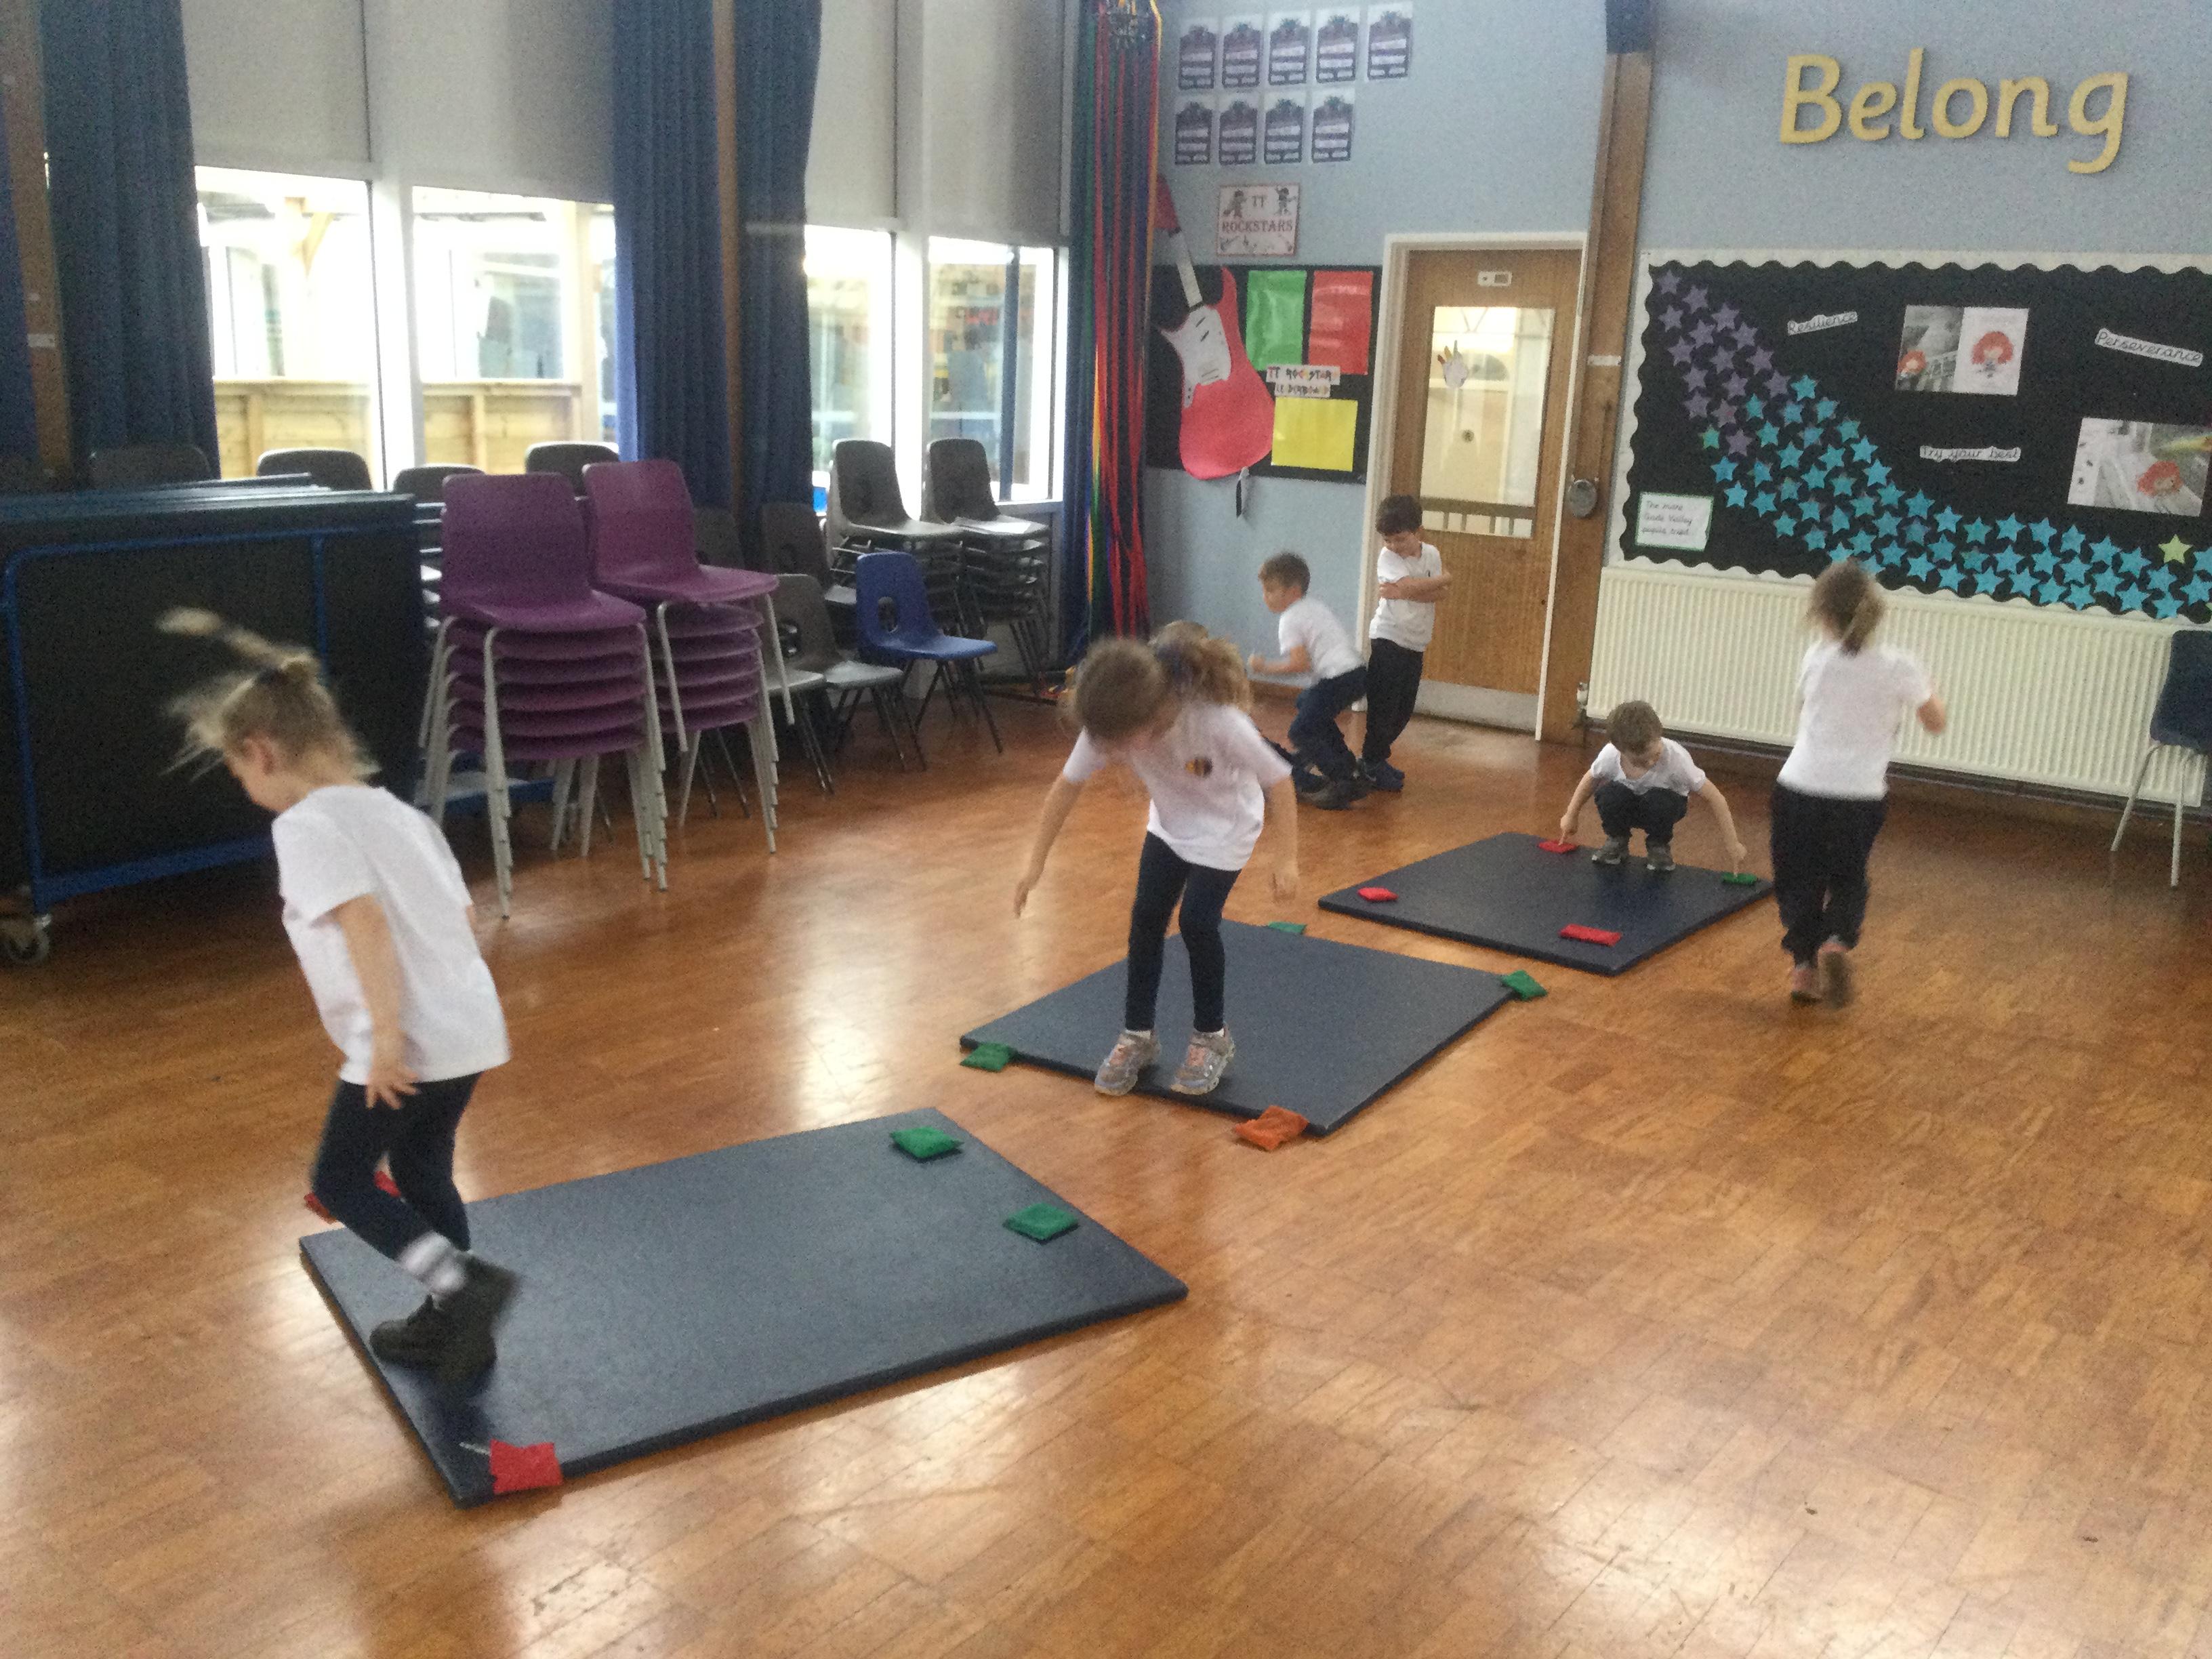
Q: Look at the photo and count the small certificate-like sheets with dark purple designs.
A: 9